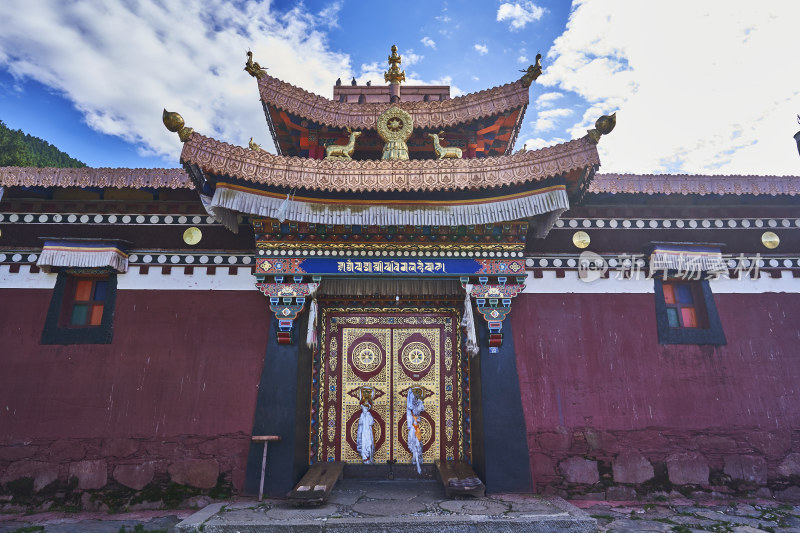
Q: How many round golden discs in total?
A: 3